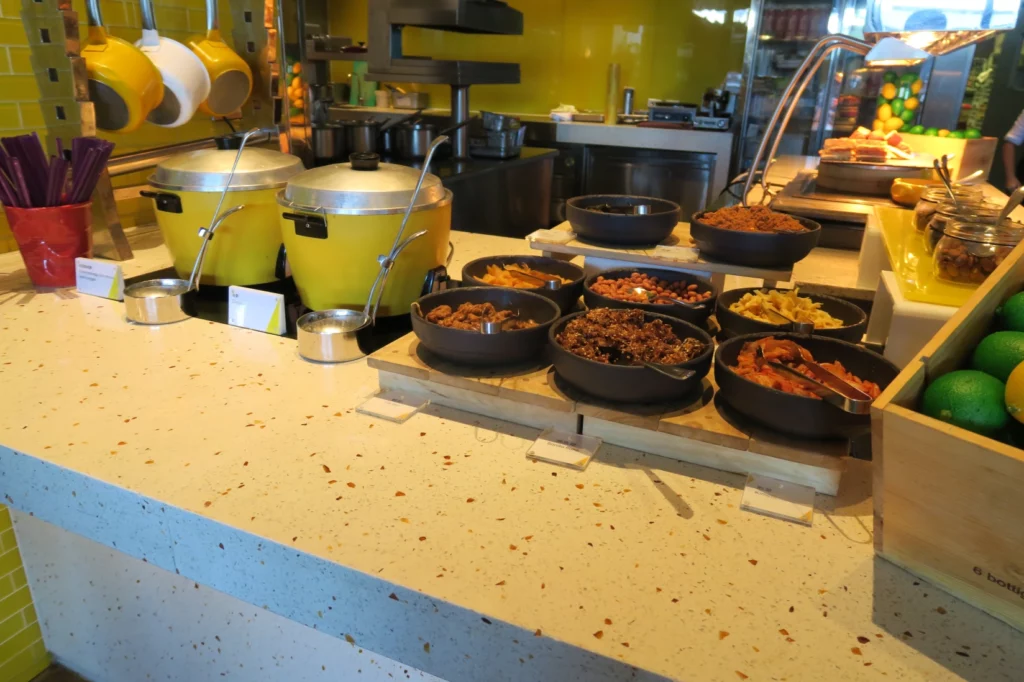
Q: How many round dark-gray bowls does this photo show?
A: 8